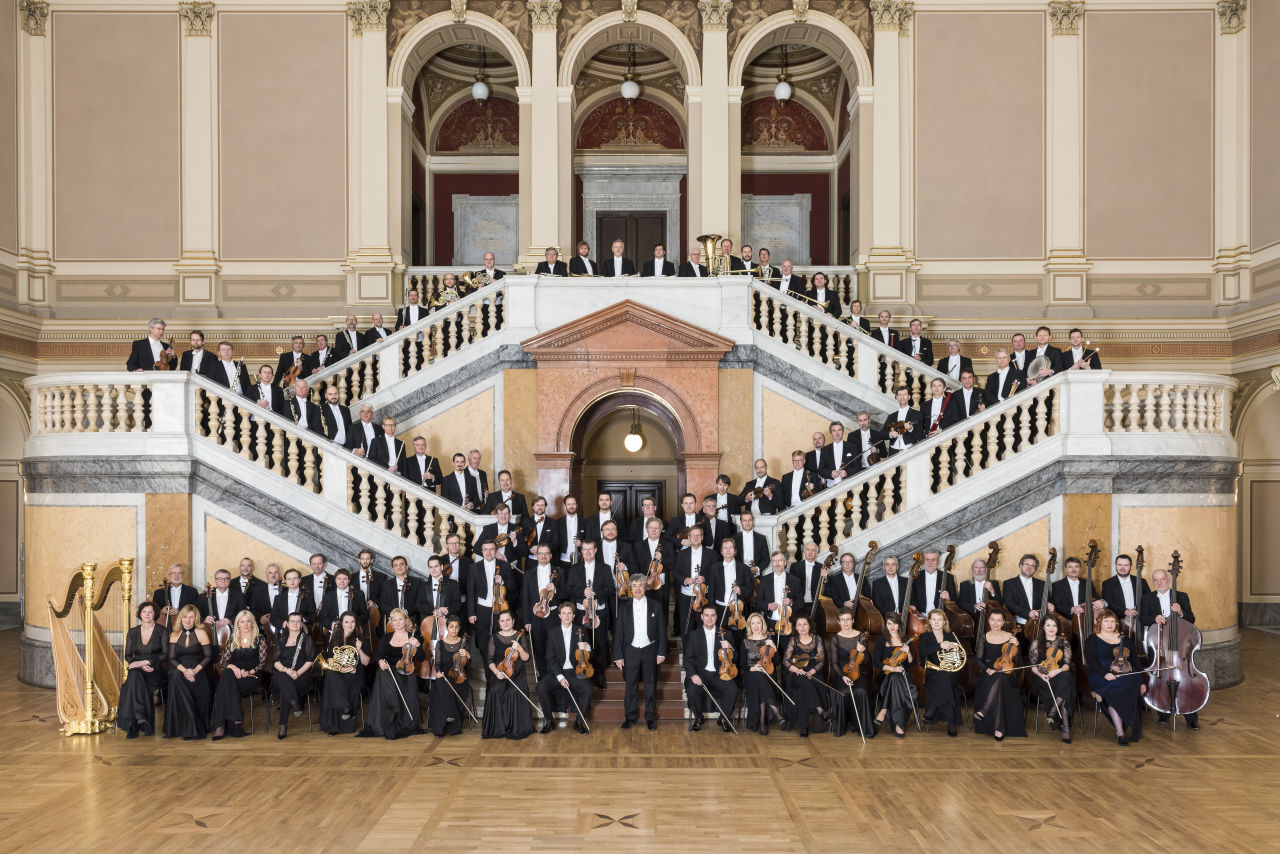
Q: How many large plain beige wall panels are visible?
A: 4